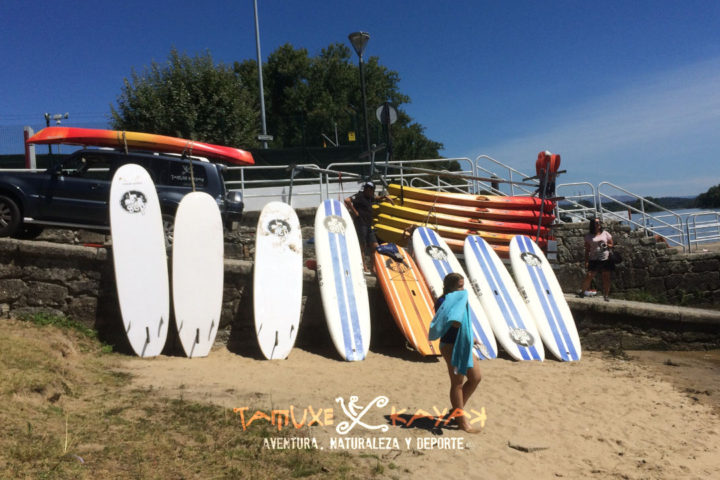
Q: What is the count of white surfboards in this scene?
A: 7